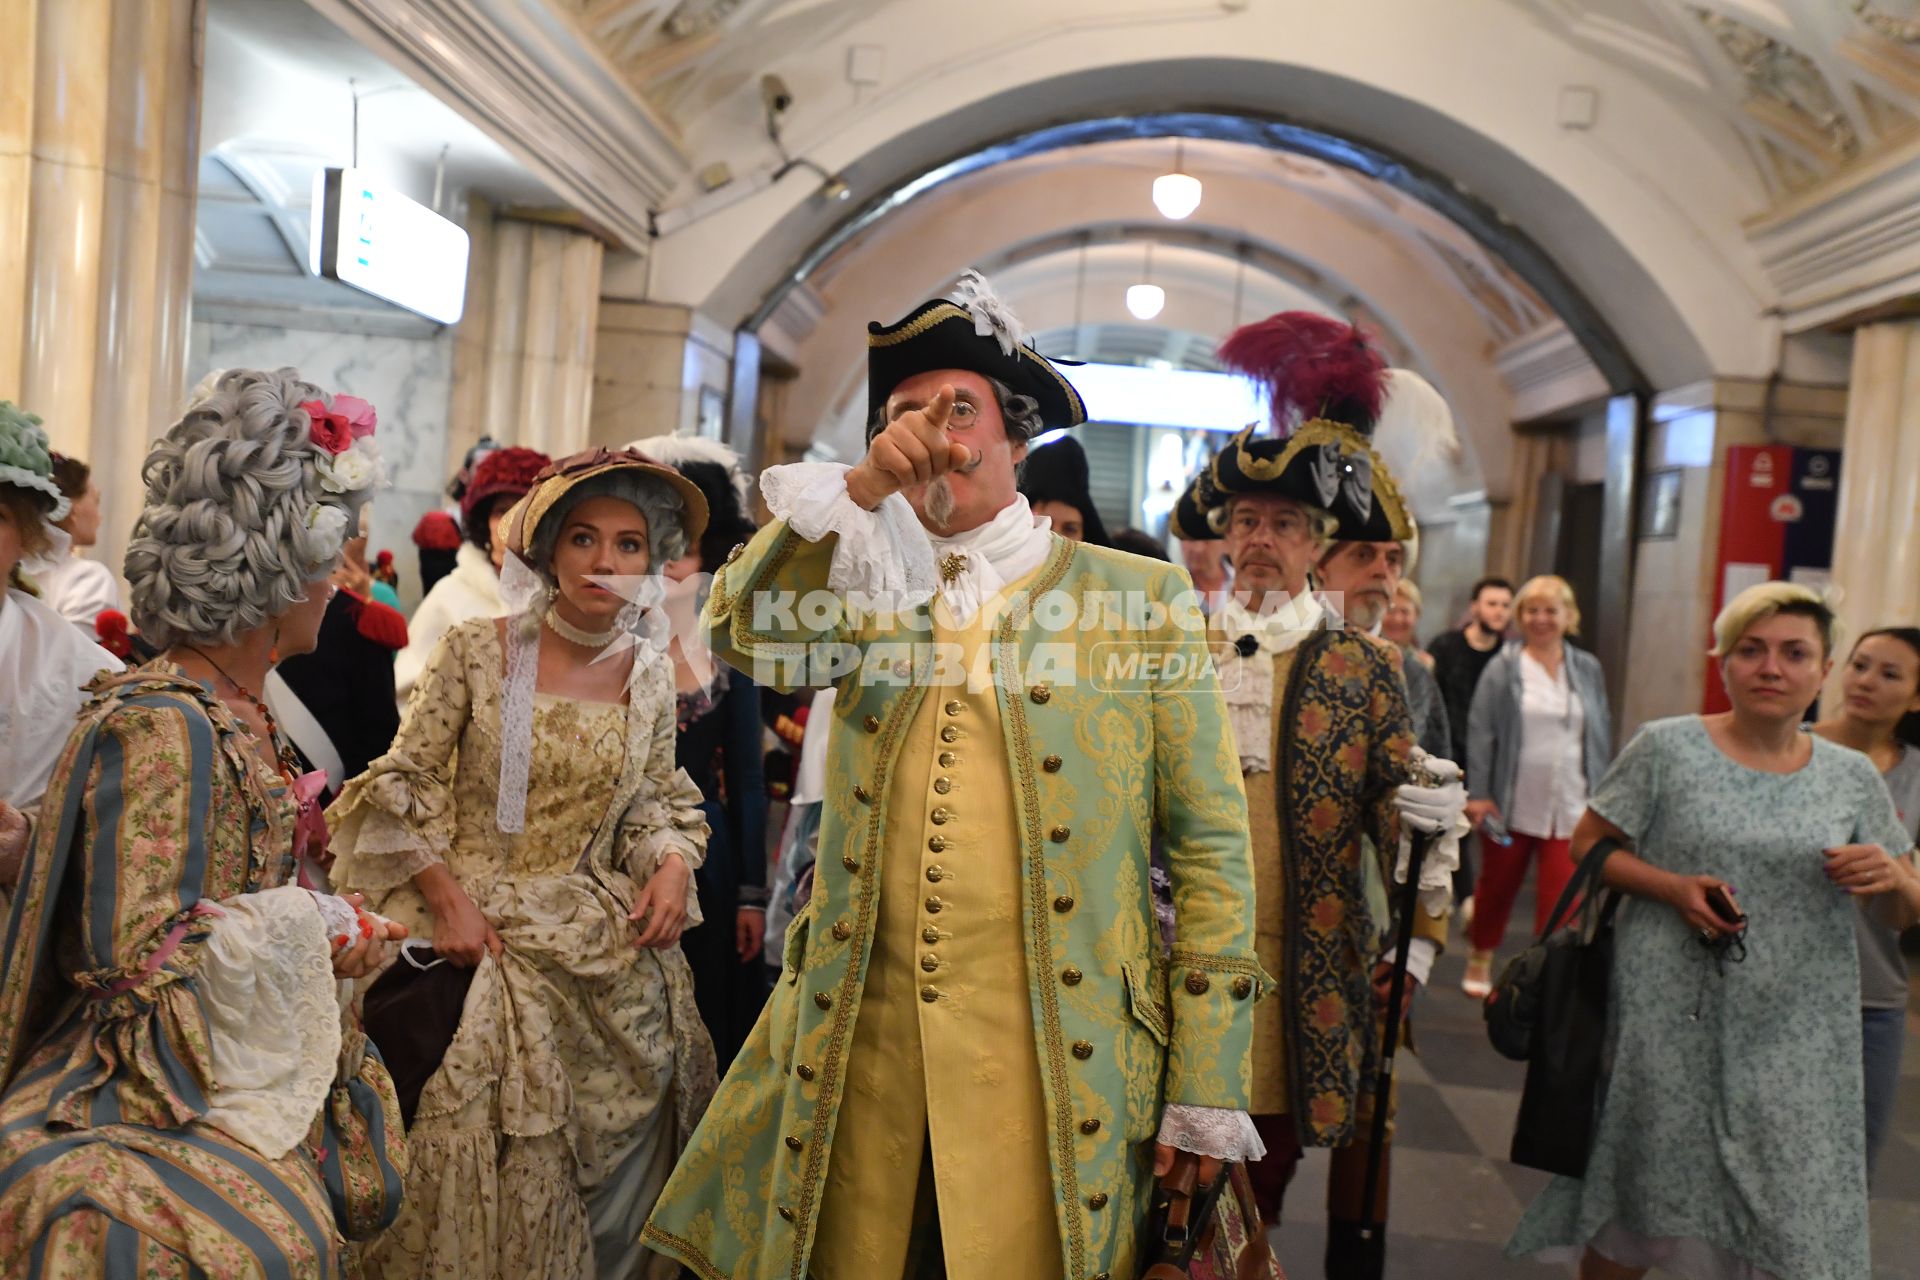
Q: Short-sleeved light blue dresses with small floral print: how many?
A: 1